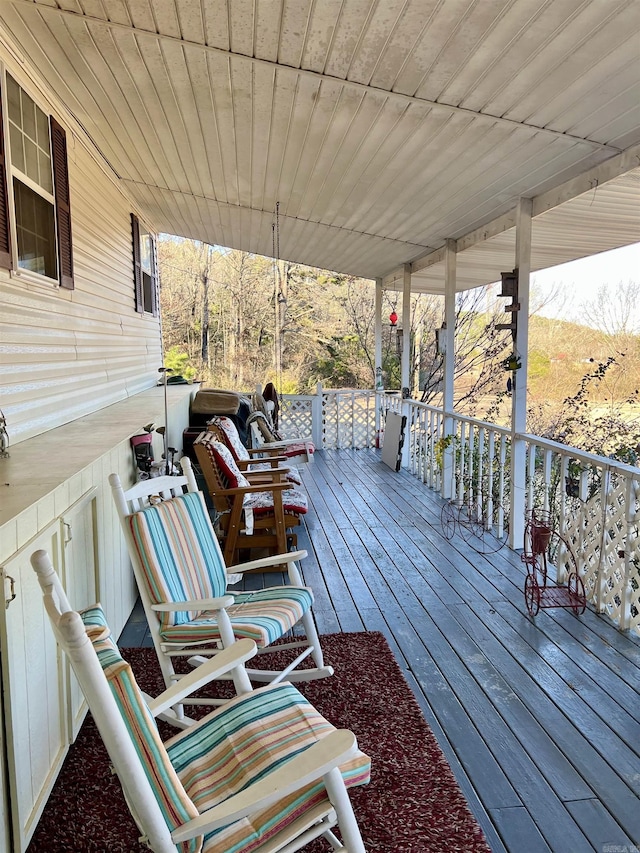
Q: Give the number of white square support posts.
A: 4